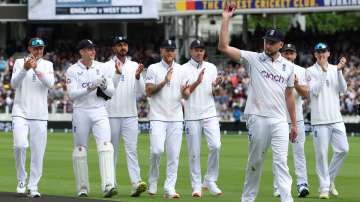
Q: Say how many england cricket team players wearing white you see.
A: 8